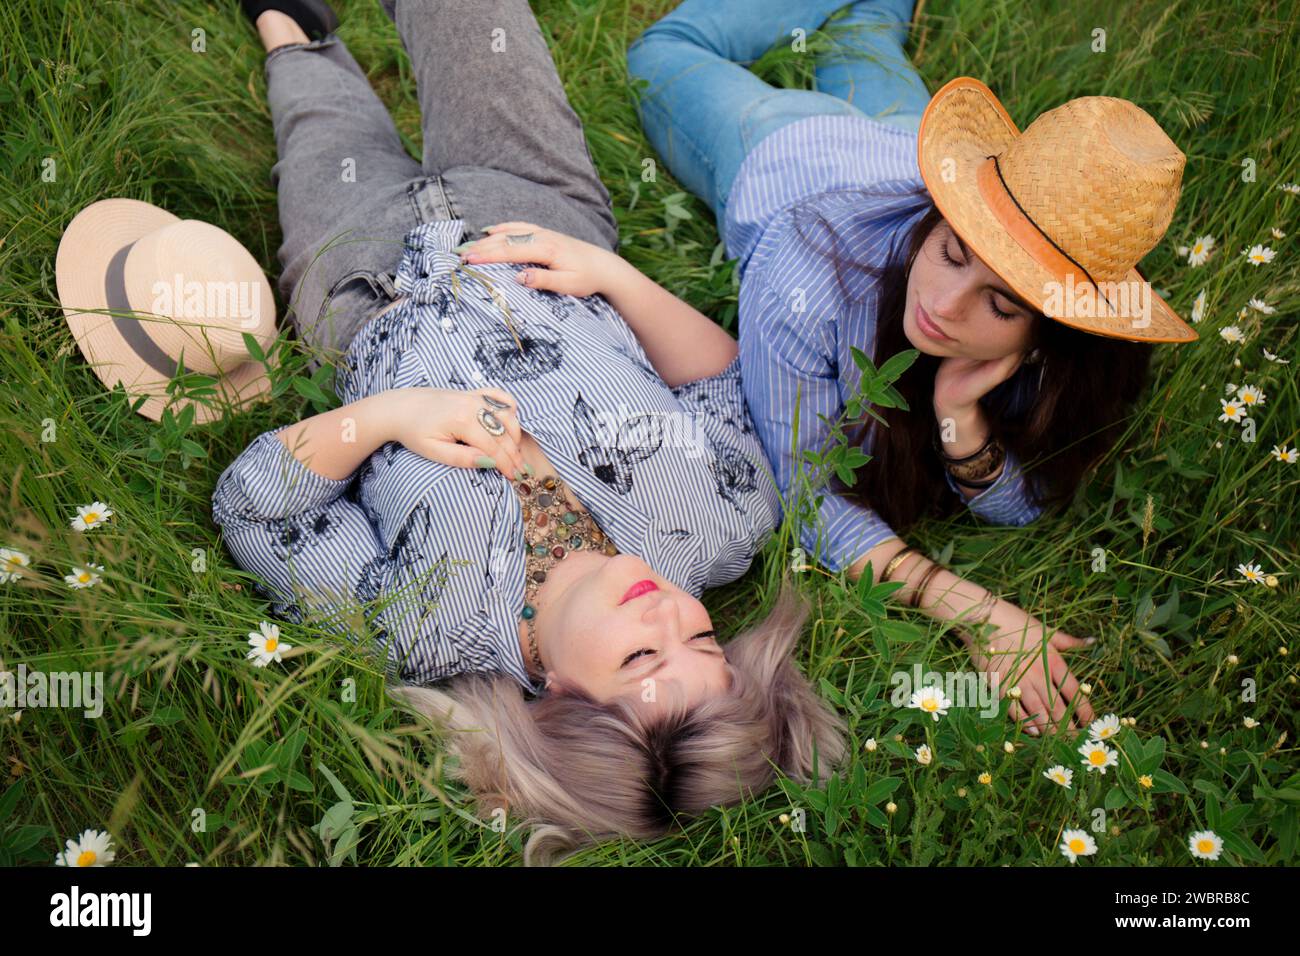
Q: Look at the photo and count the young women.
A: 2